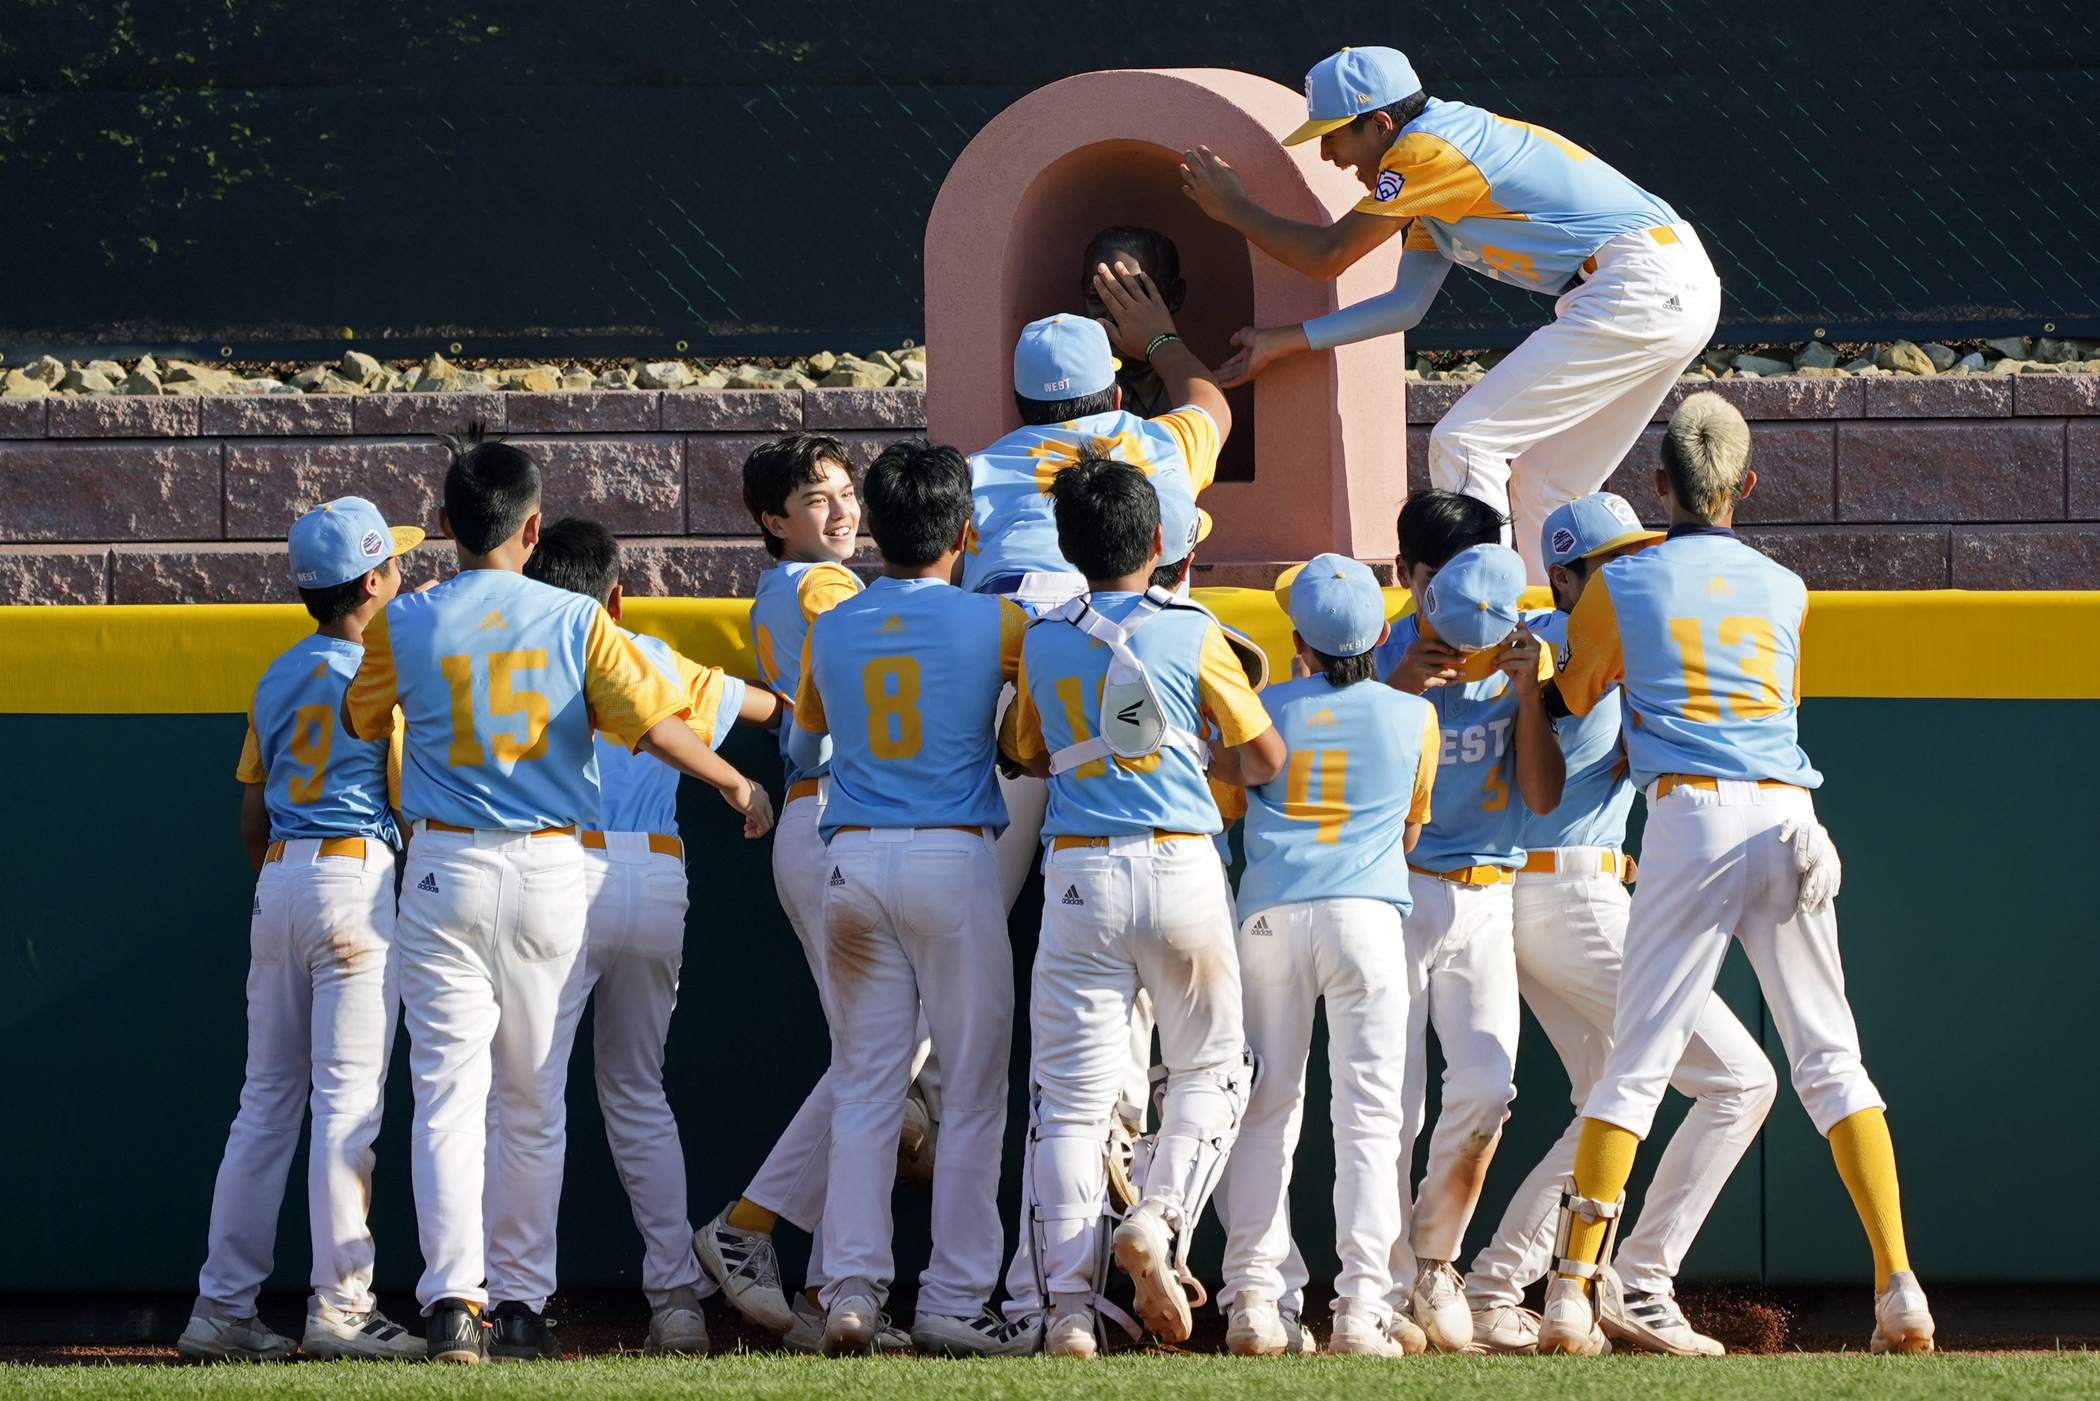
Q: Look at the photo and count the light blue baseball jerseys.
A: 14